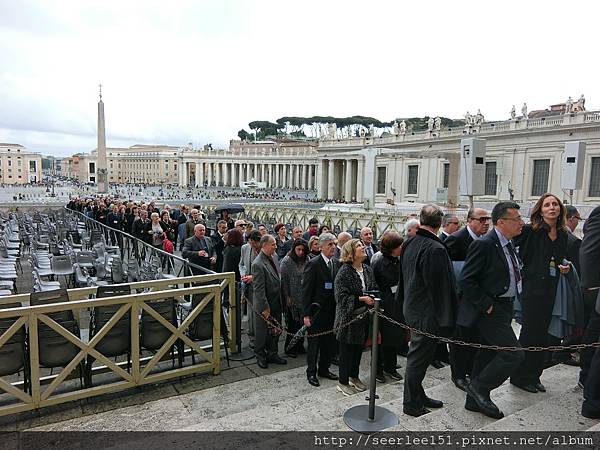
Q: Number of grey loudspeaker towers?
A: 2